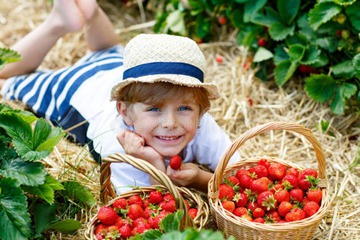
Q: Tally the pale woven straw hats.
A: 1